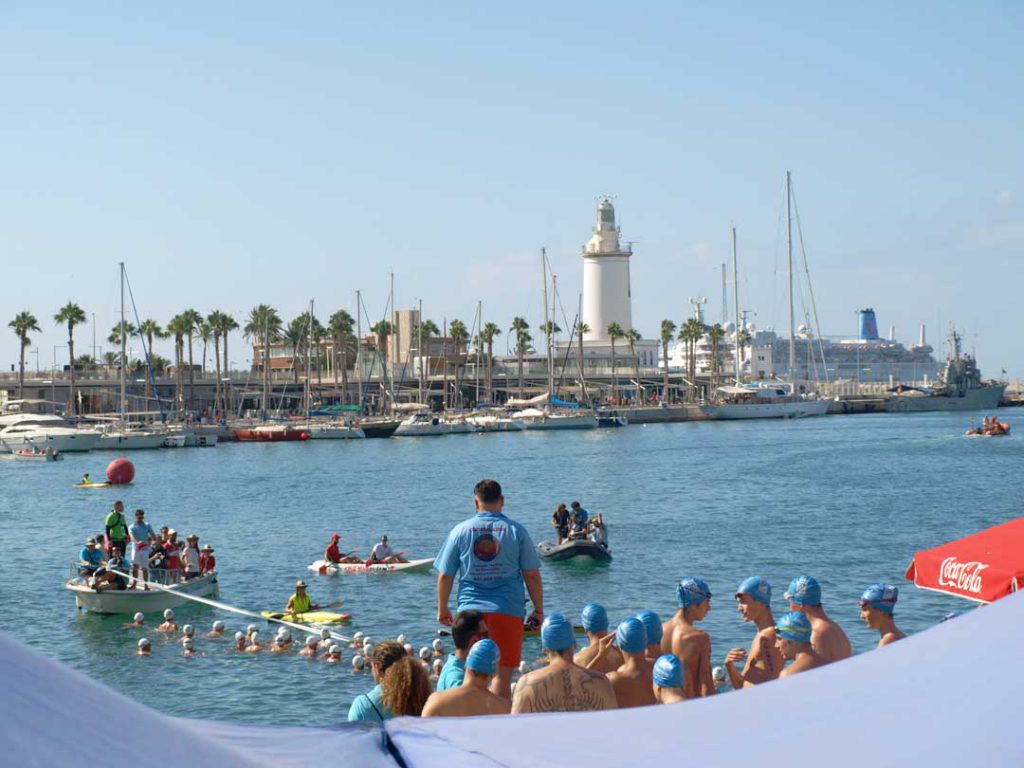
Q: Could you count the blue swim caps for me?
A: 11